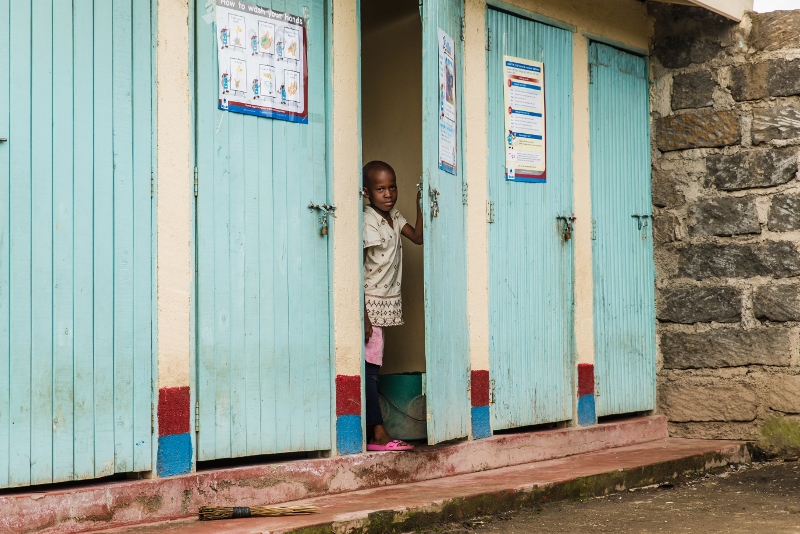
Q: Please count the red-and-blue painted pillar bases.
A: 4